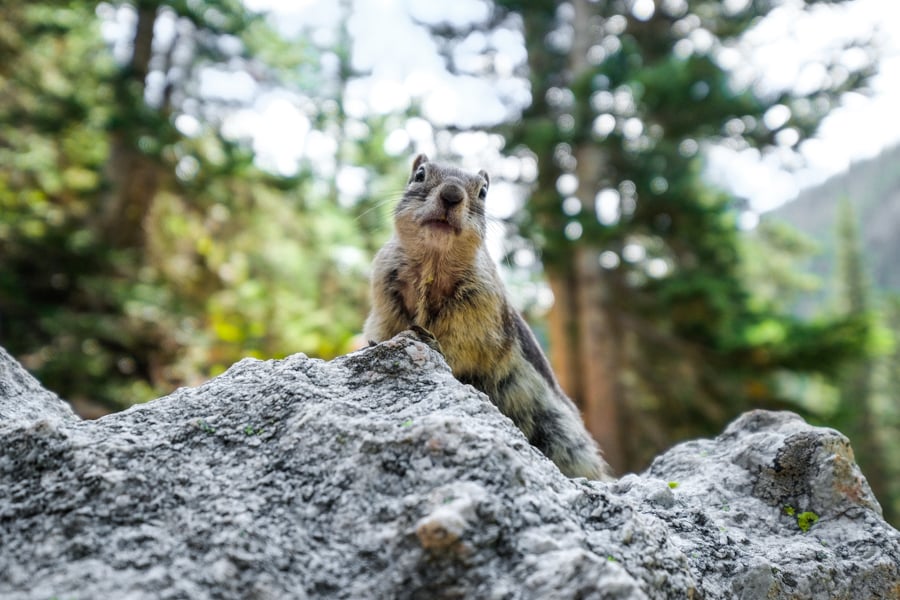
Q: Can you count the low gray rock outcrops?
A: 1